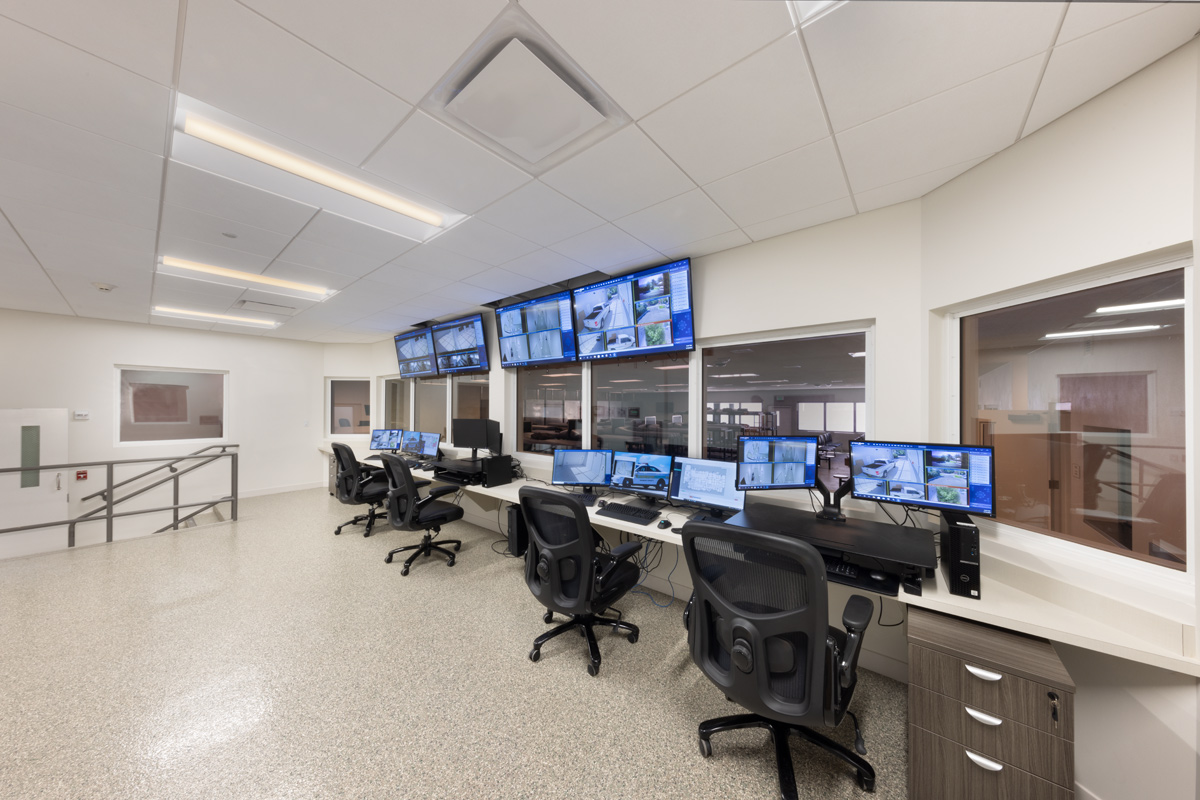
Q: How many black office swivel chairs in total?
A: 4